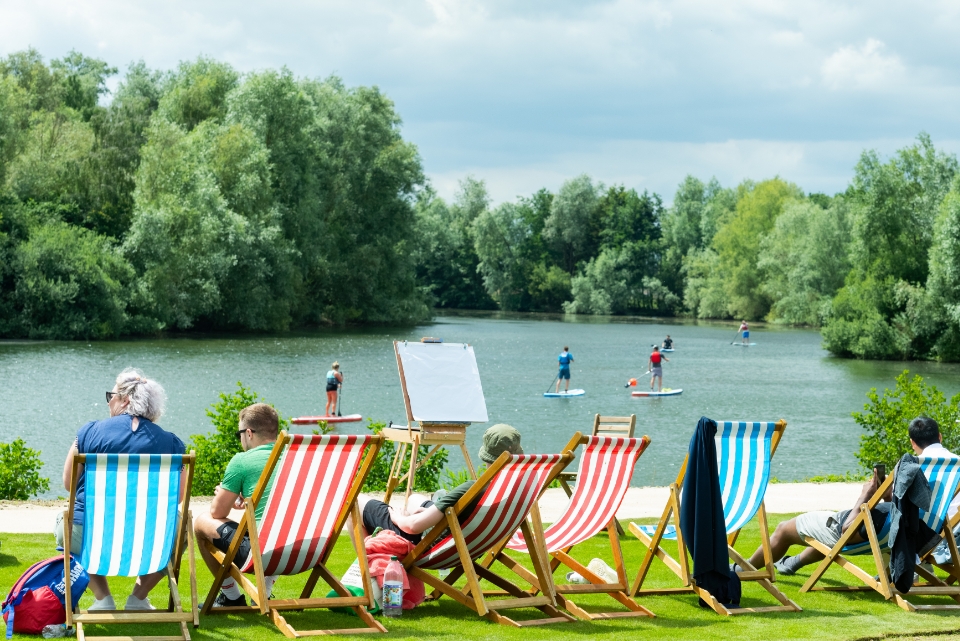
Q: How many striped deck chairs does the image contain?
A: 6